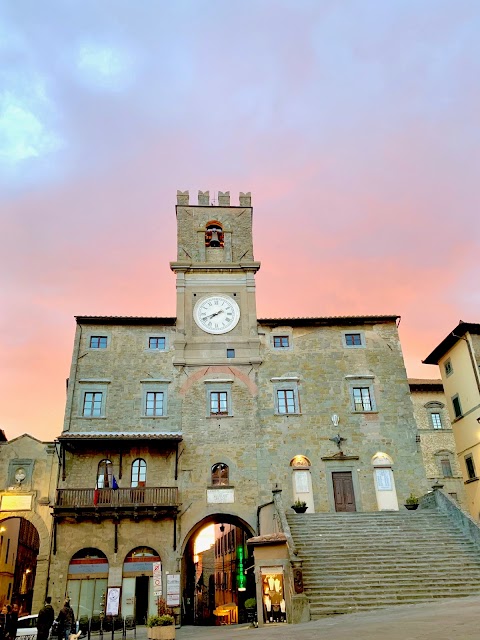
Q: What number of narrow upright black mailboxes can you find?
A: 0